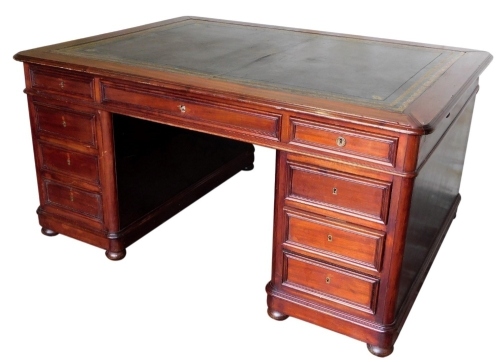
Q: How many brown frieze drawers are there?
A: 3